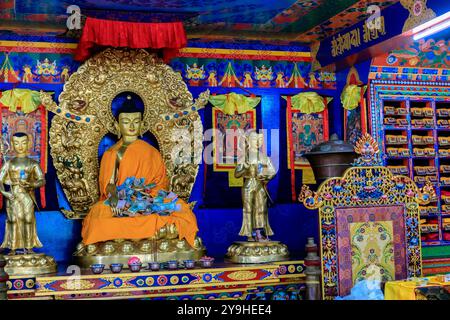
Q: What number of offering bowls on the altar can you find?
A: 7